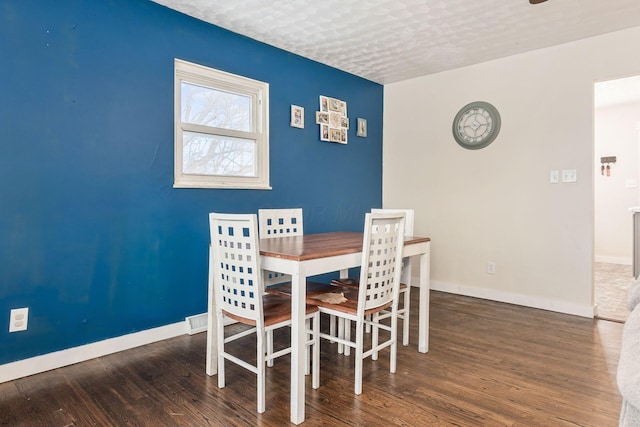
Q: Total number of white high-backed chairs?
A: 4